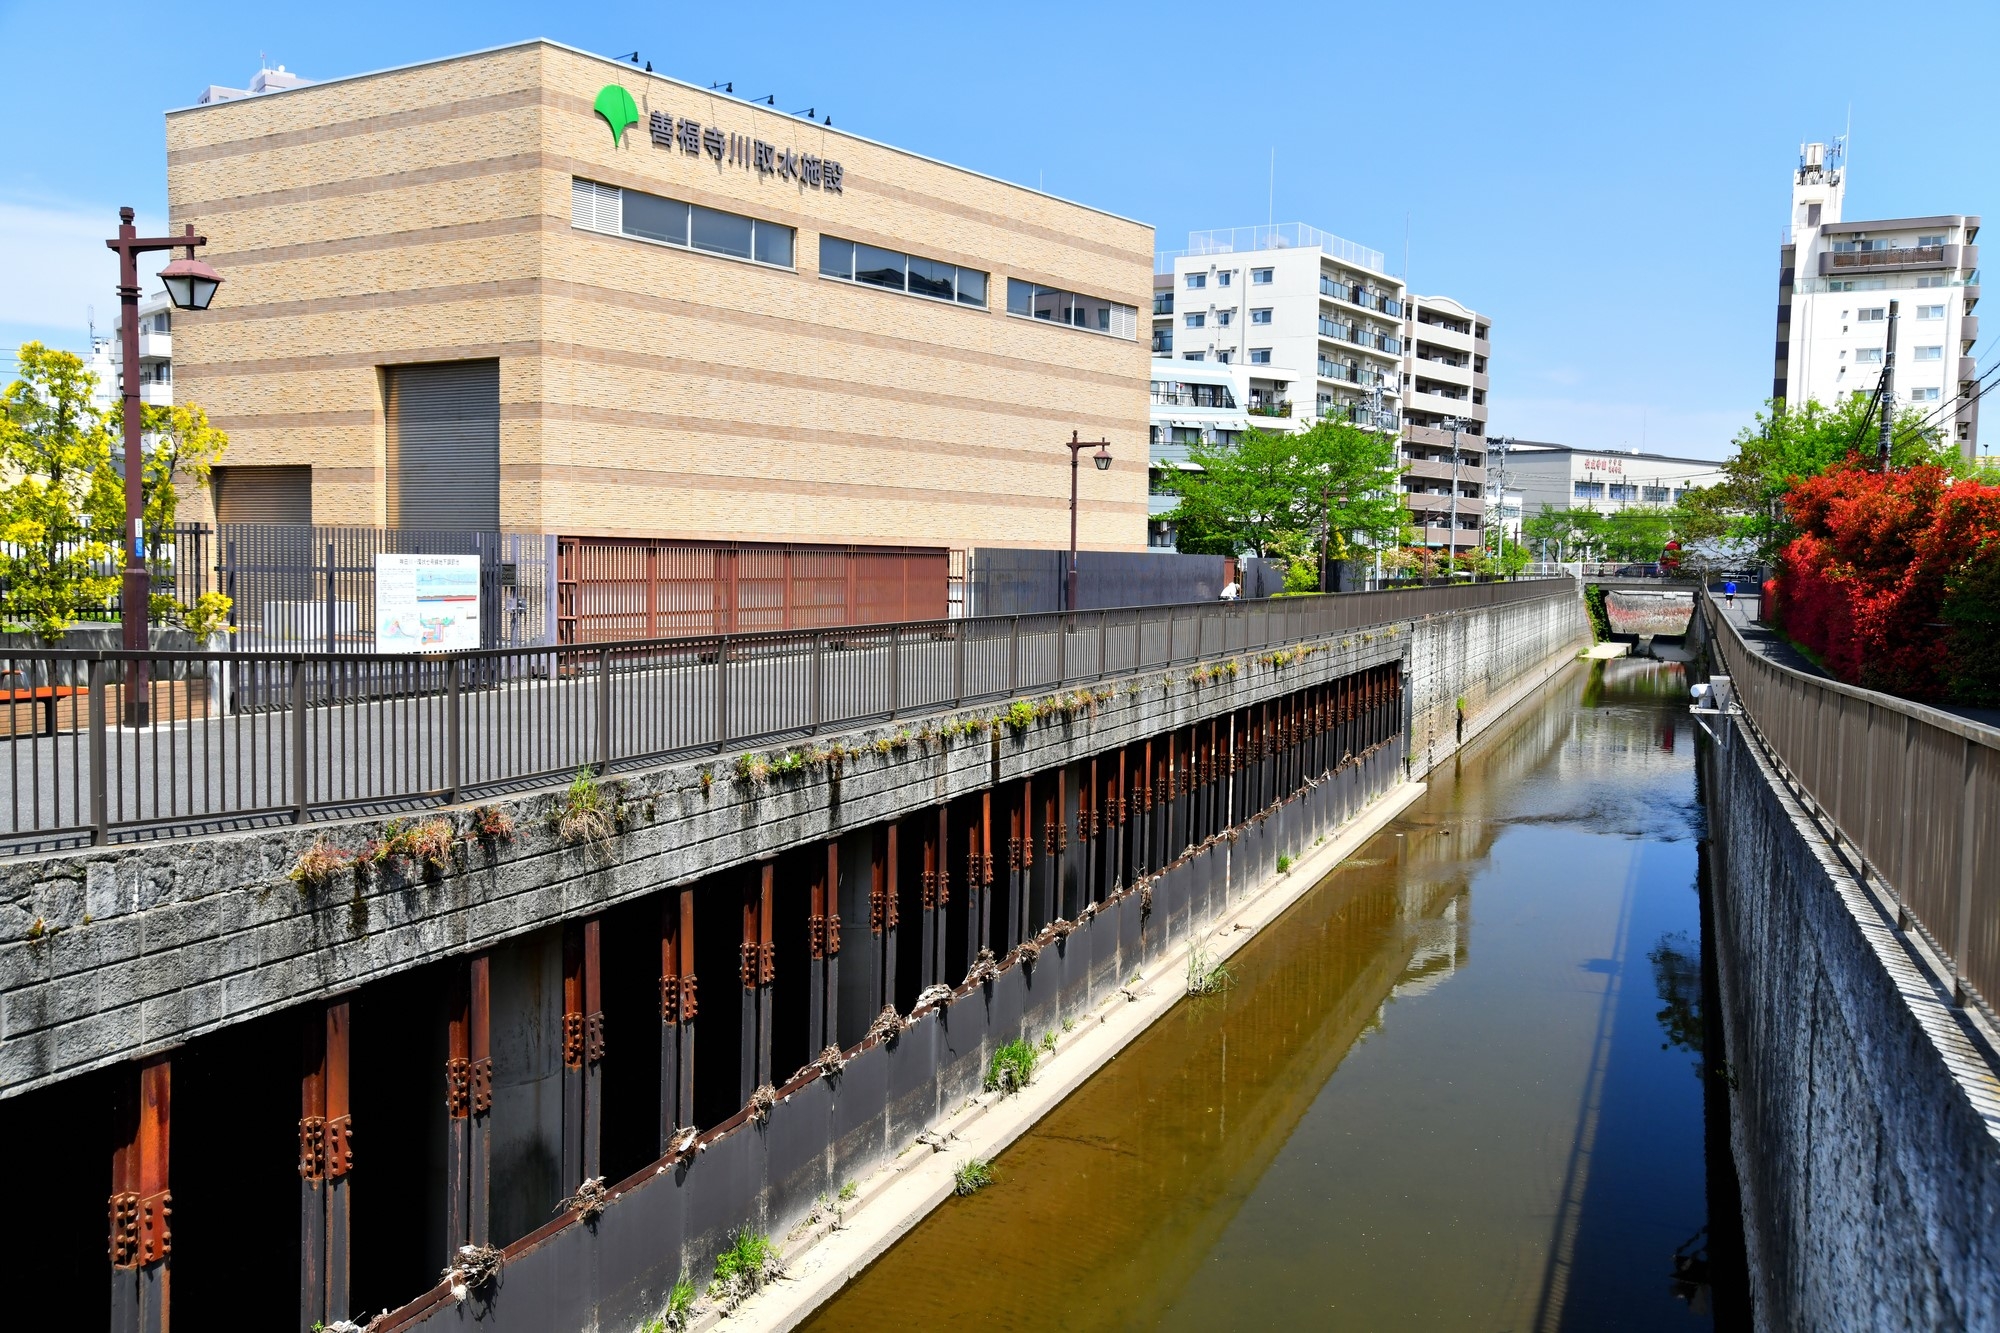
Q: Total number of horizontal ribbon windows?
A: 3